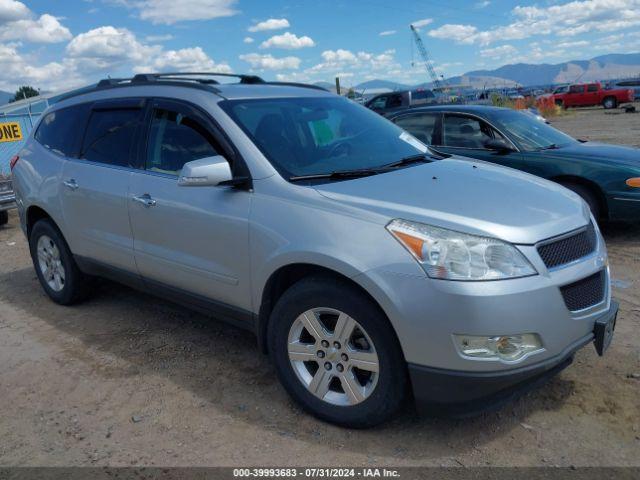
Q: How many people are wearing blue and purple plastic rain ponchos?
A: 0